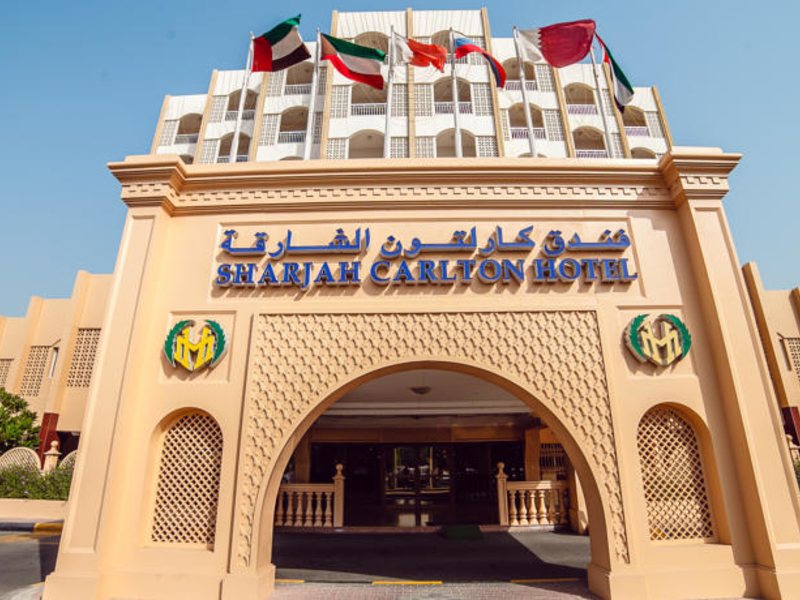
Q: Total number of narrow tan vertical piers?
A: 9